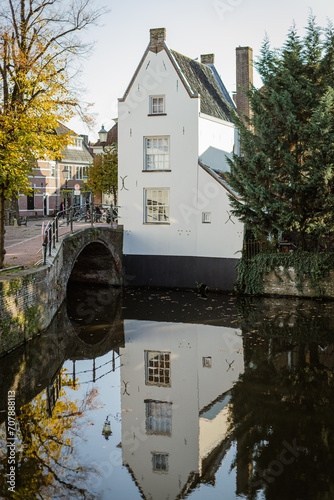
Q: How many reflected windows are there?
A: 4